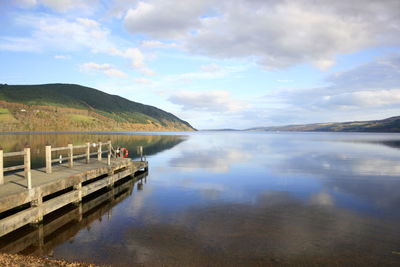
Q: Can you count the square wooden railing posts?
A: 7